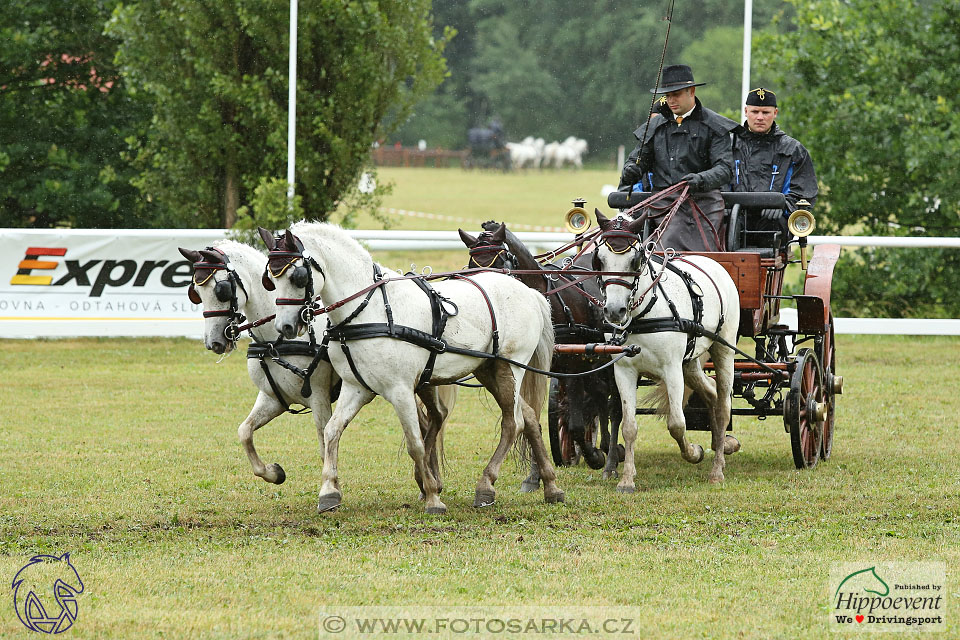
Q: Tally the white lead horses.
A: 2